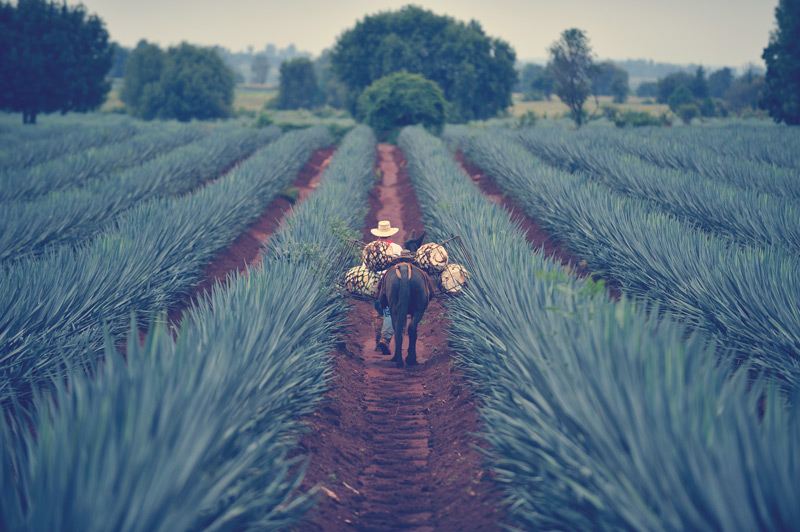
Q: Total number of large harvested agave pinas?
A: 4